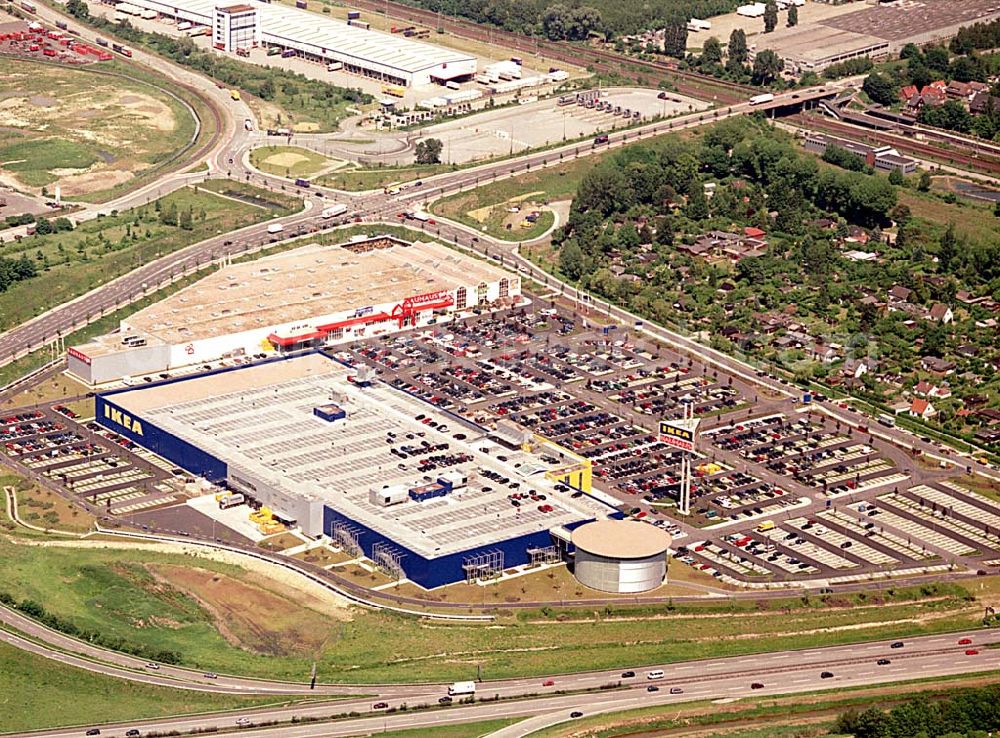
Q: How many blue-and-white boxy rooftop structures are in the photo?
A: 2